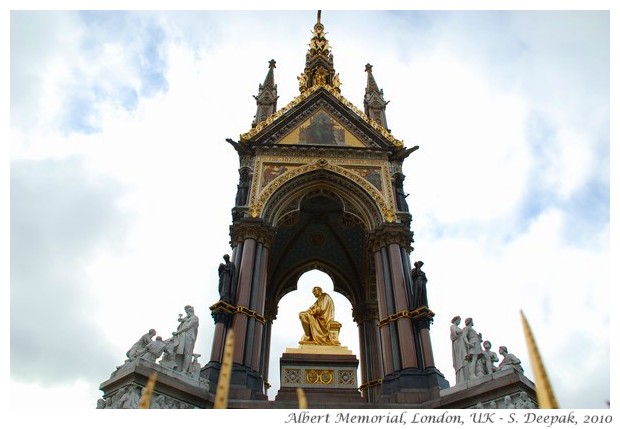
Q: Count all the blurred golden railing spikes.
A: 4